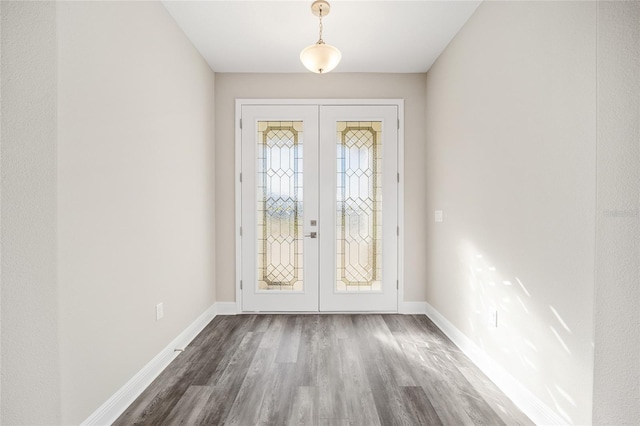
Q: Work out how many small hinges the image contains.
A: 8